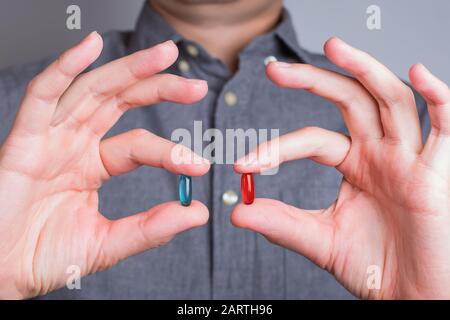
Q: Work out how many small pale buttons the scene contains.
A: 5